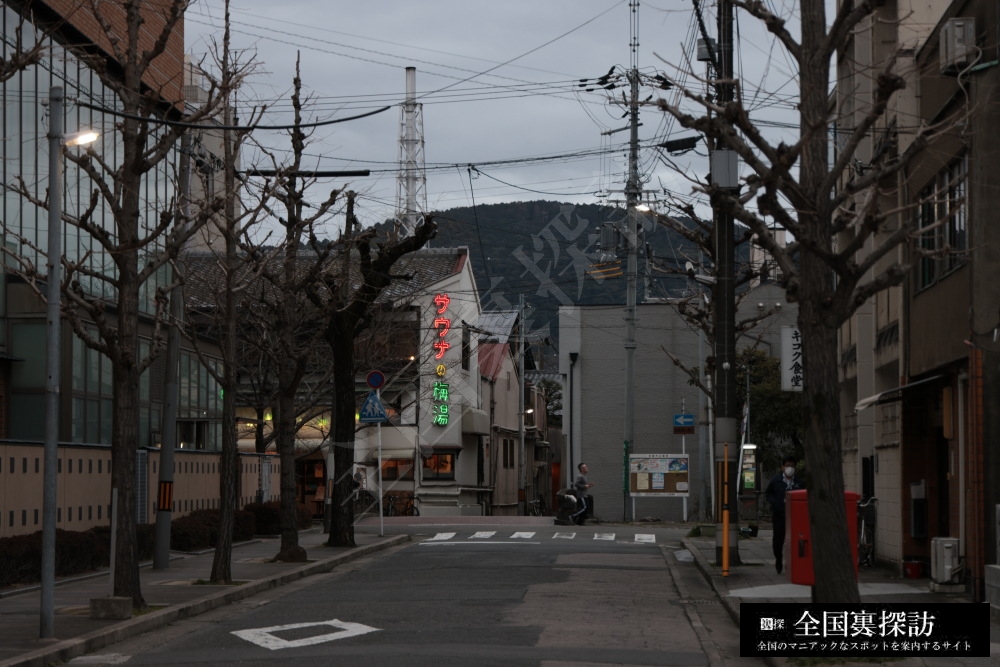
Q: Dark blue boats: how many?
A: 0